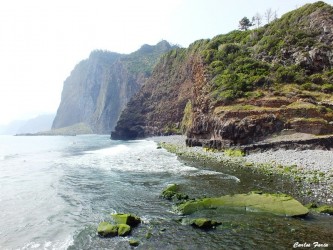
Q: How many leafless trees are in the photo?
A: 3